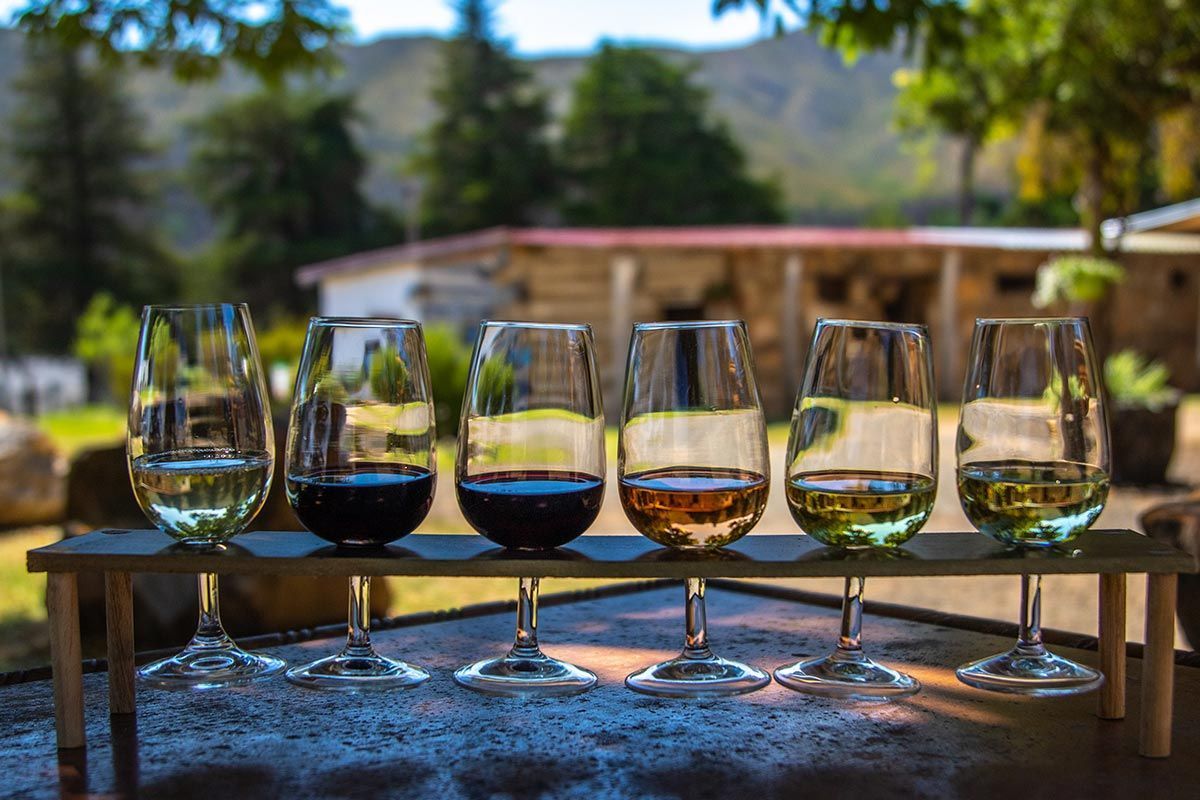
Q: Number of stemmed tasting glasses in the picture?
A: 6